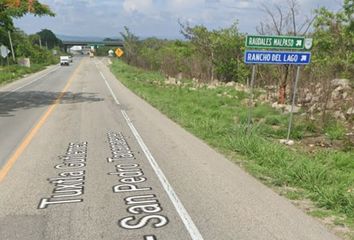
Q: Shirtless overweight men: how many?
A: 0